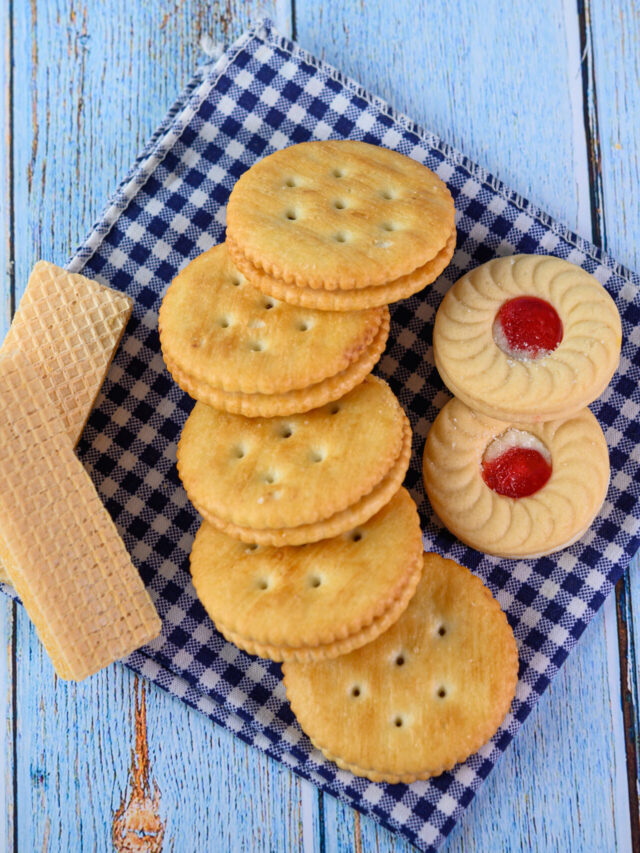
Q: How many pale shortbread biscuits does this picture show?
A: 2